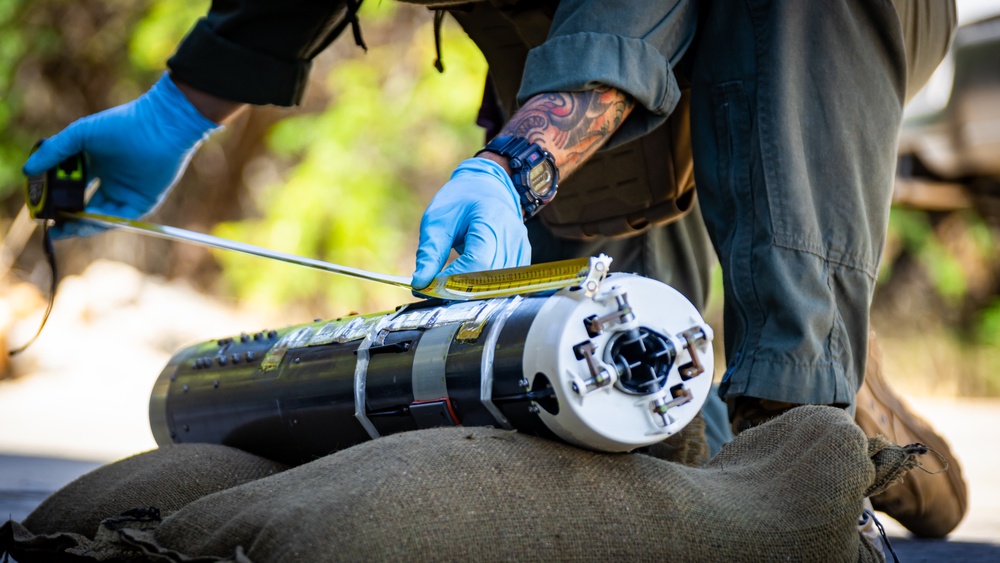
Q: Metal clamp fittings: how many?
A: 4